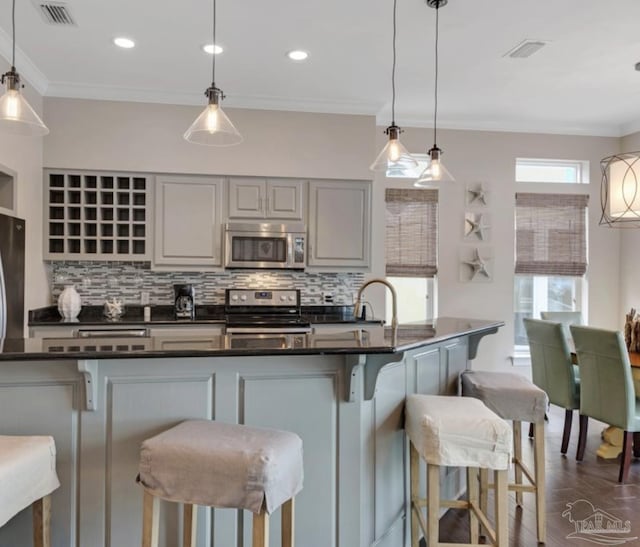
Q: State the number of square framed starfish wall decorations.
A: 3